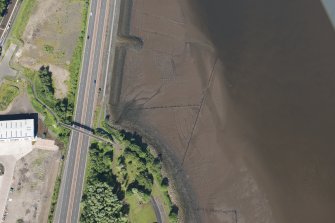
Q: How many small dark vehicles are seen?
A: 2